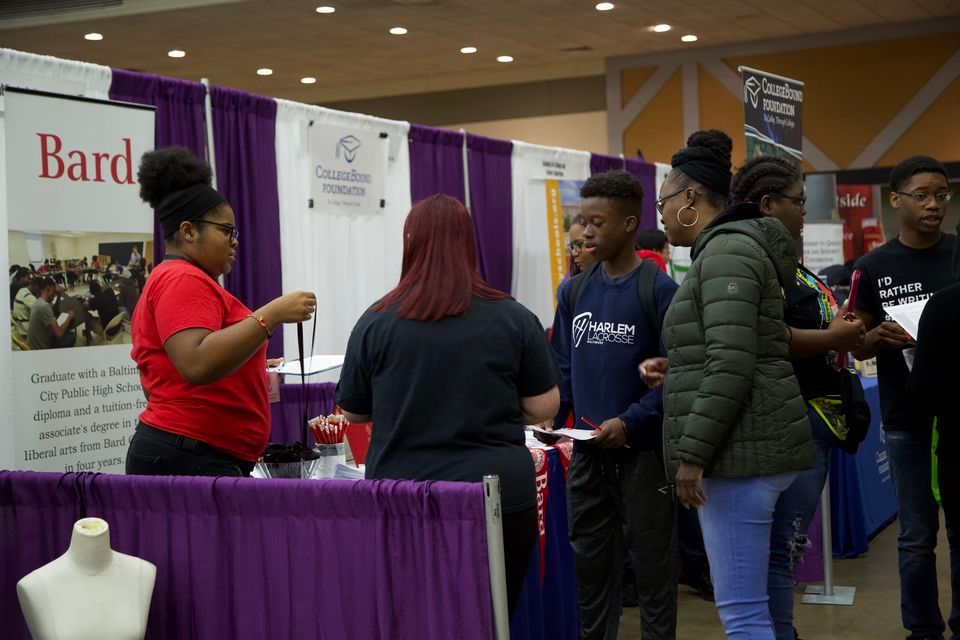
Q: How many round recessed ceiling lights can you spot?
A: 11